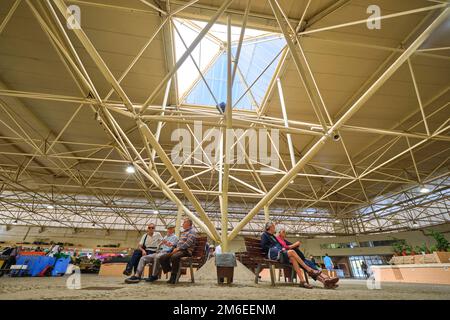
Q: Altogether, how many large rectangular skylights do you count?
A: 1